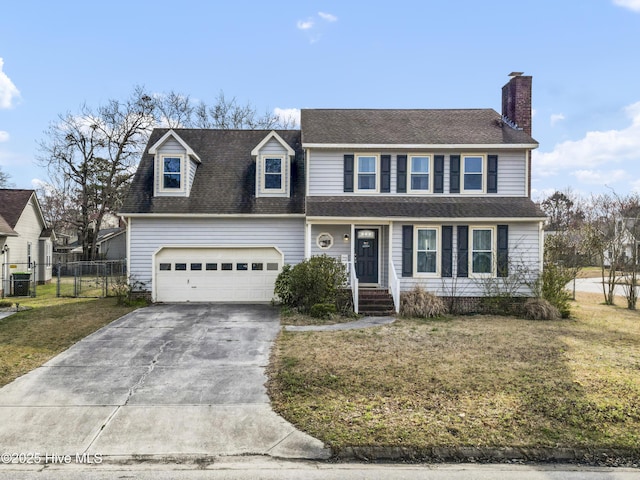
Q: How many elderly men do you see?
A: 0